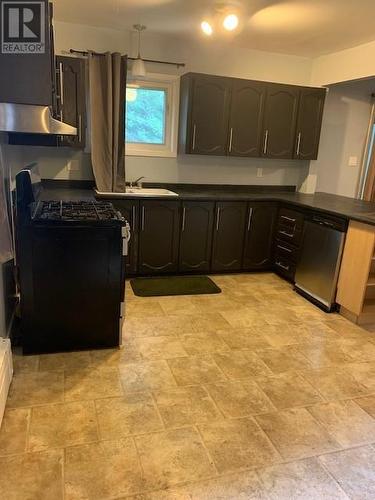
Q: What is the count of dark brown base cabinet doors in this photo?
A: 5